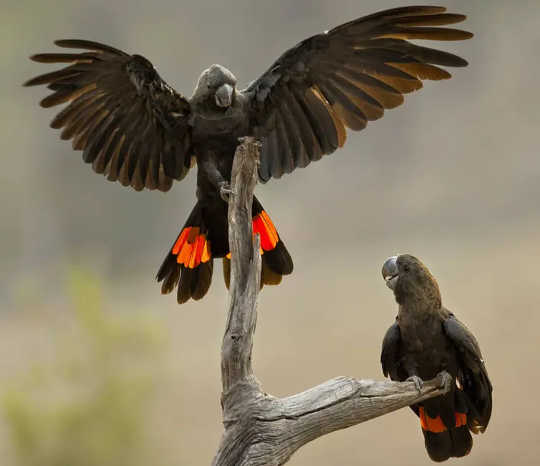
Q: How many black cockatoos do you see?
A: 2